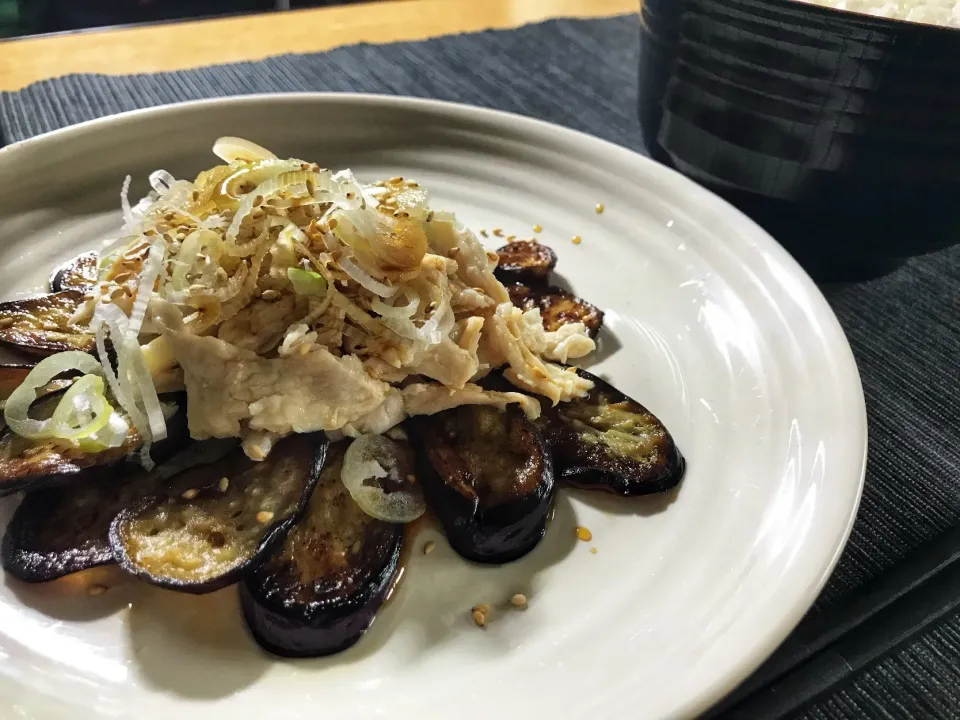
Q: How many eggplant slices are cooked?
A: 11